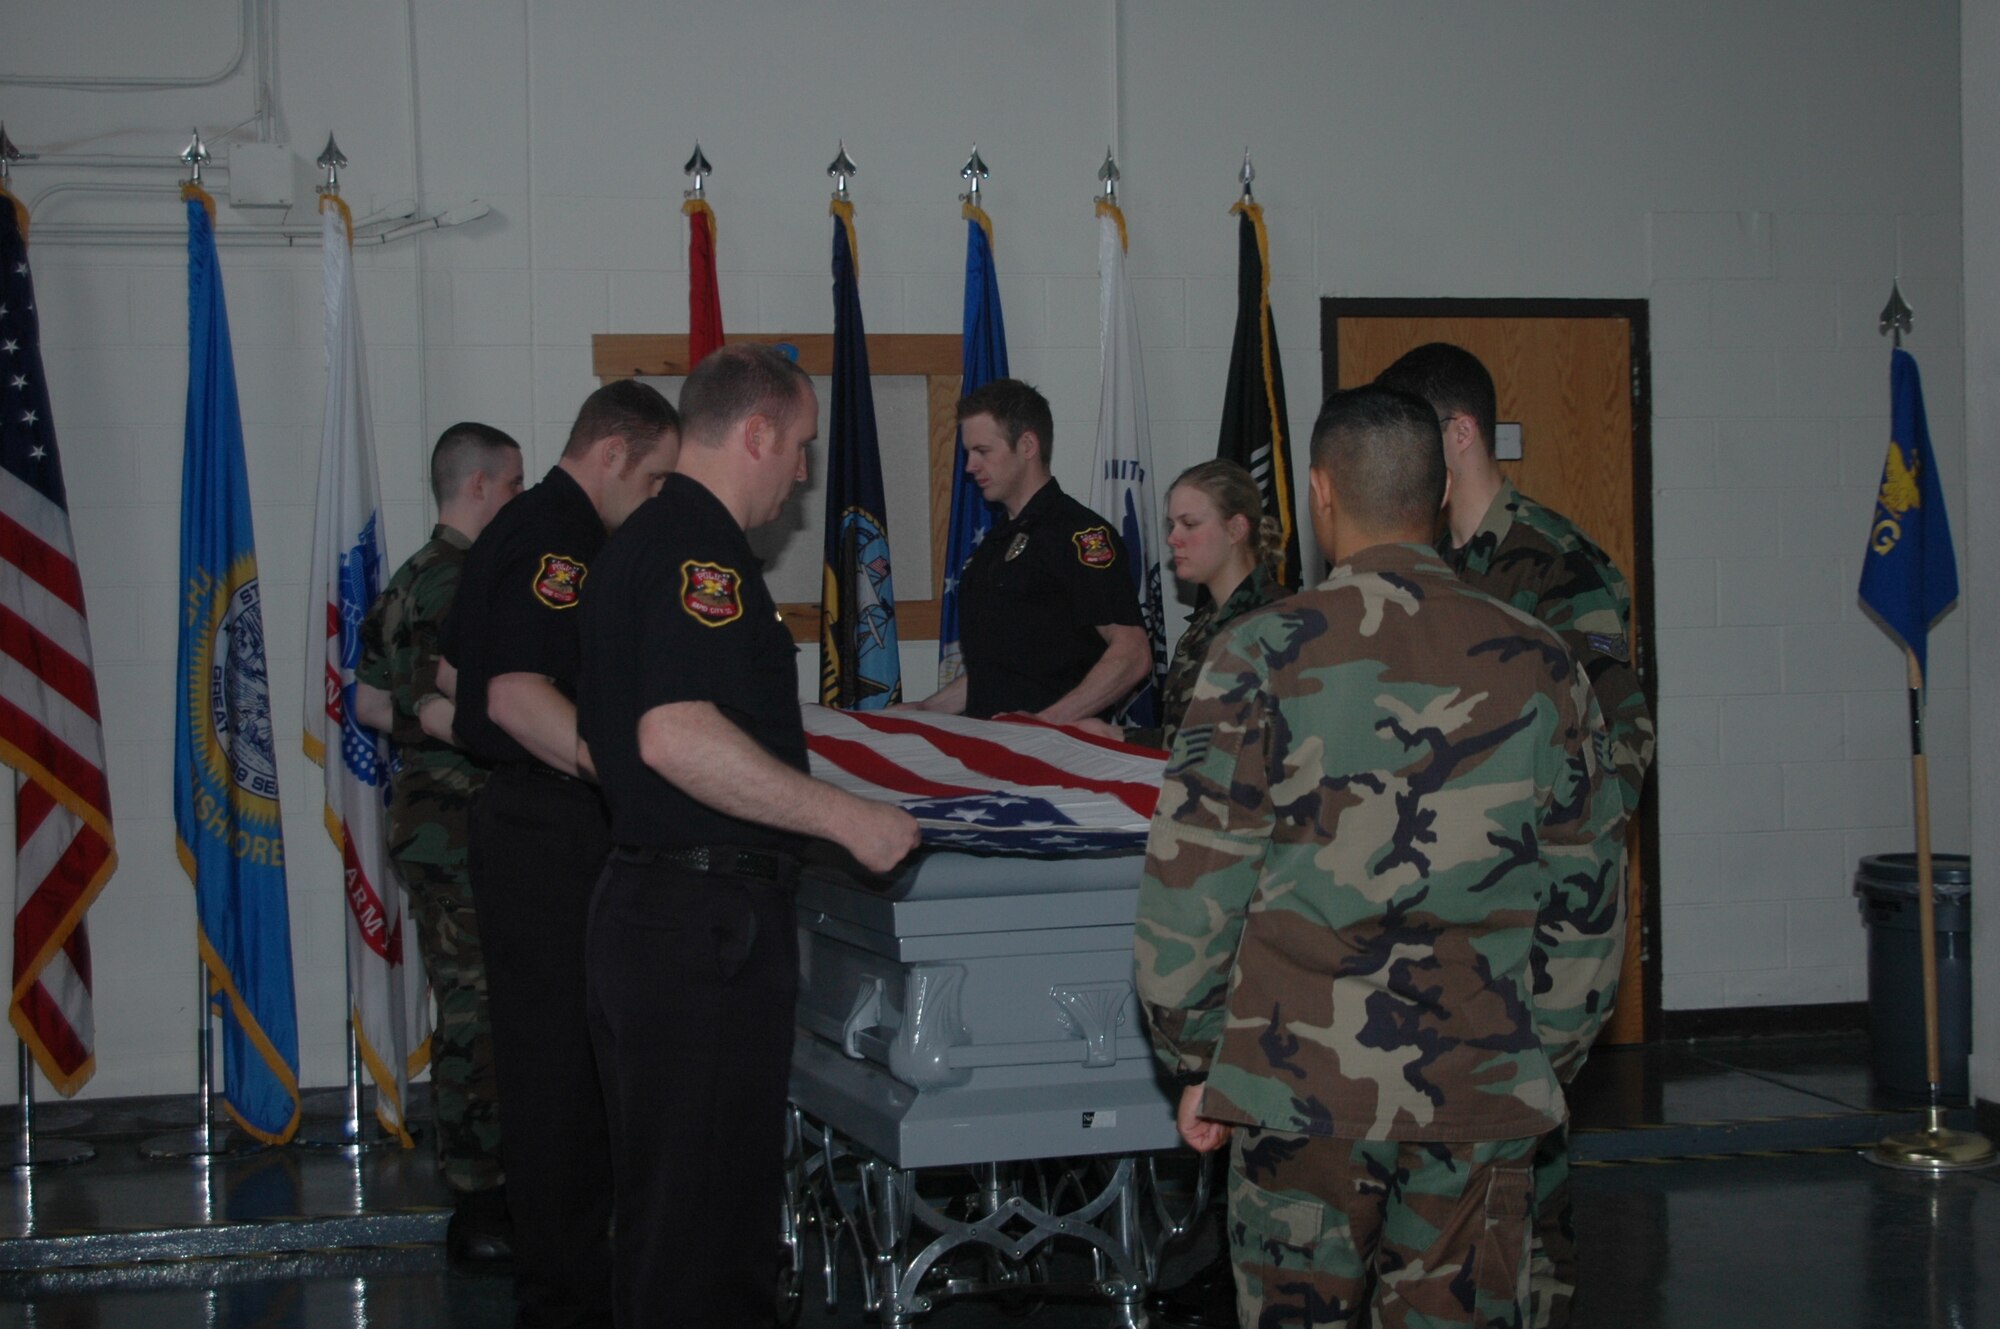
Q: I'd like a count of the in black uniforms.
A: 3